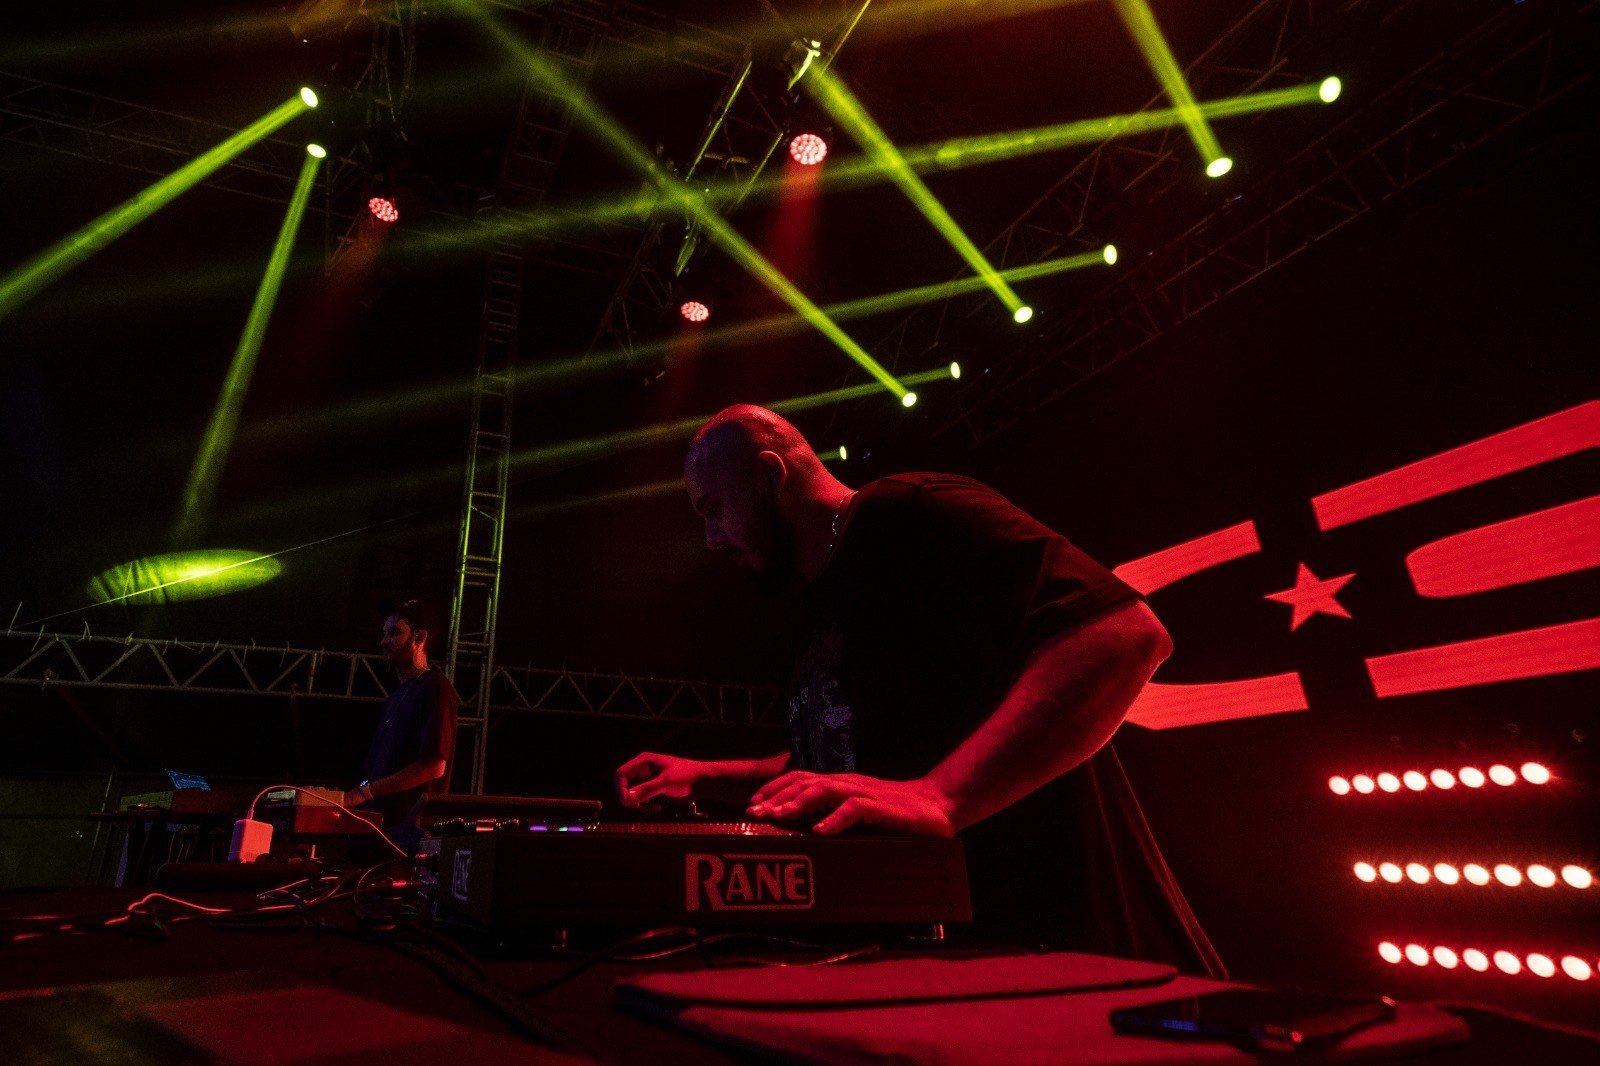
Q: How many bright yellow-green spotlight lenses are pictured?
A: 9